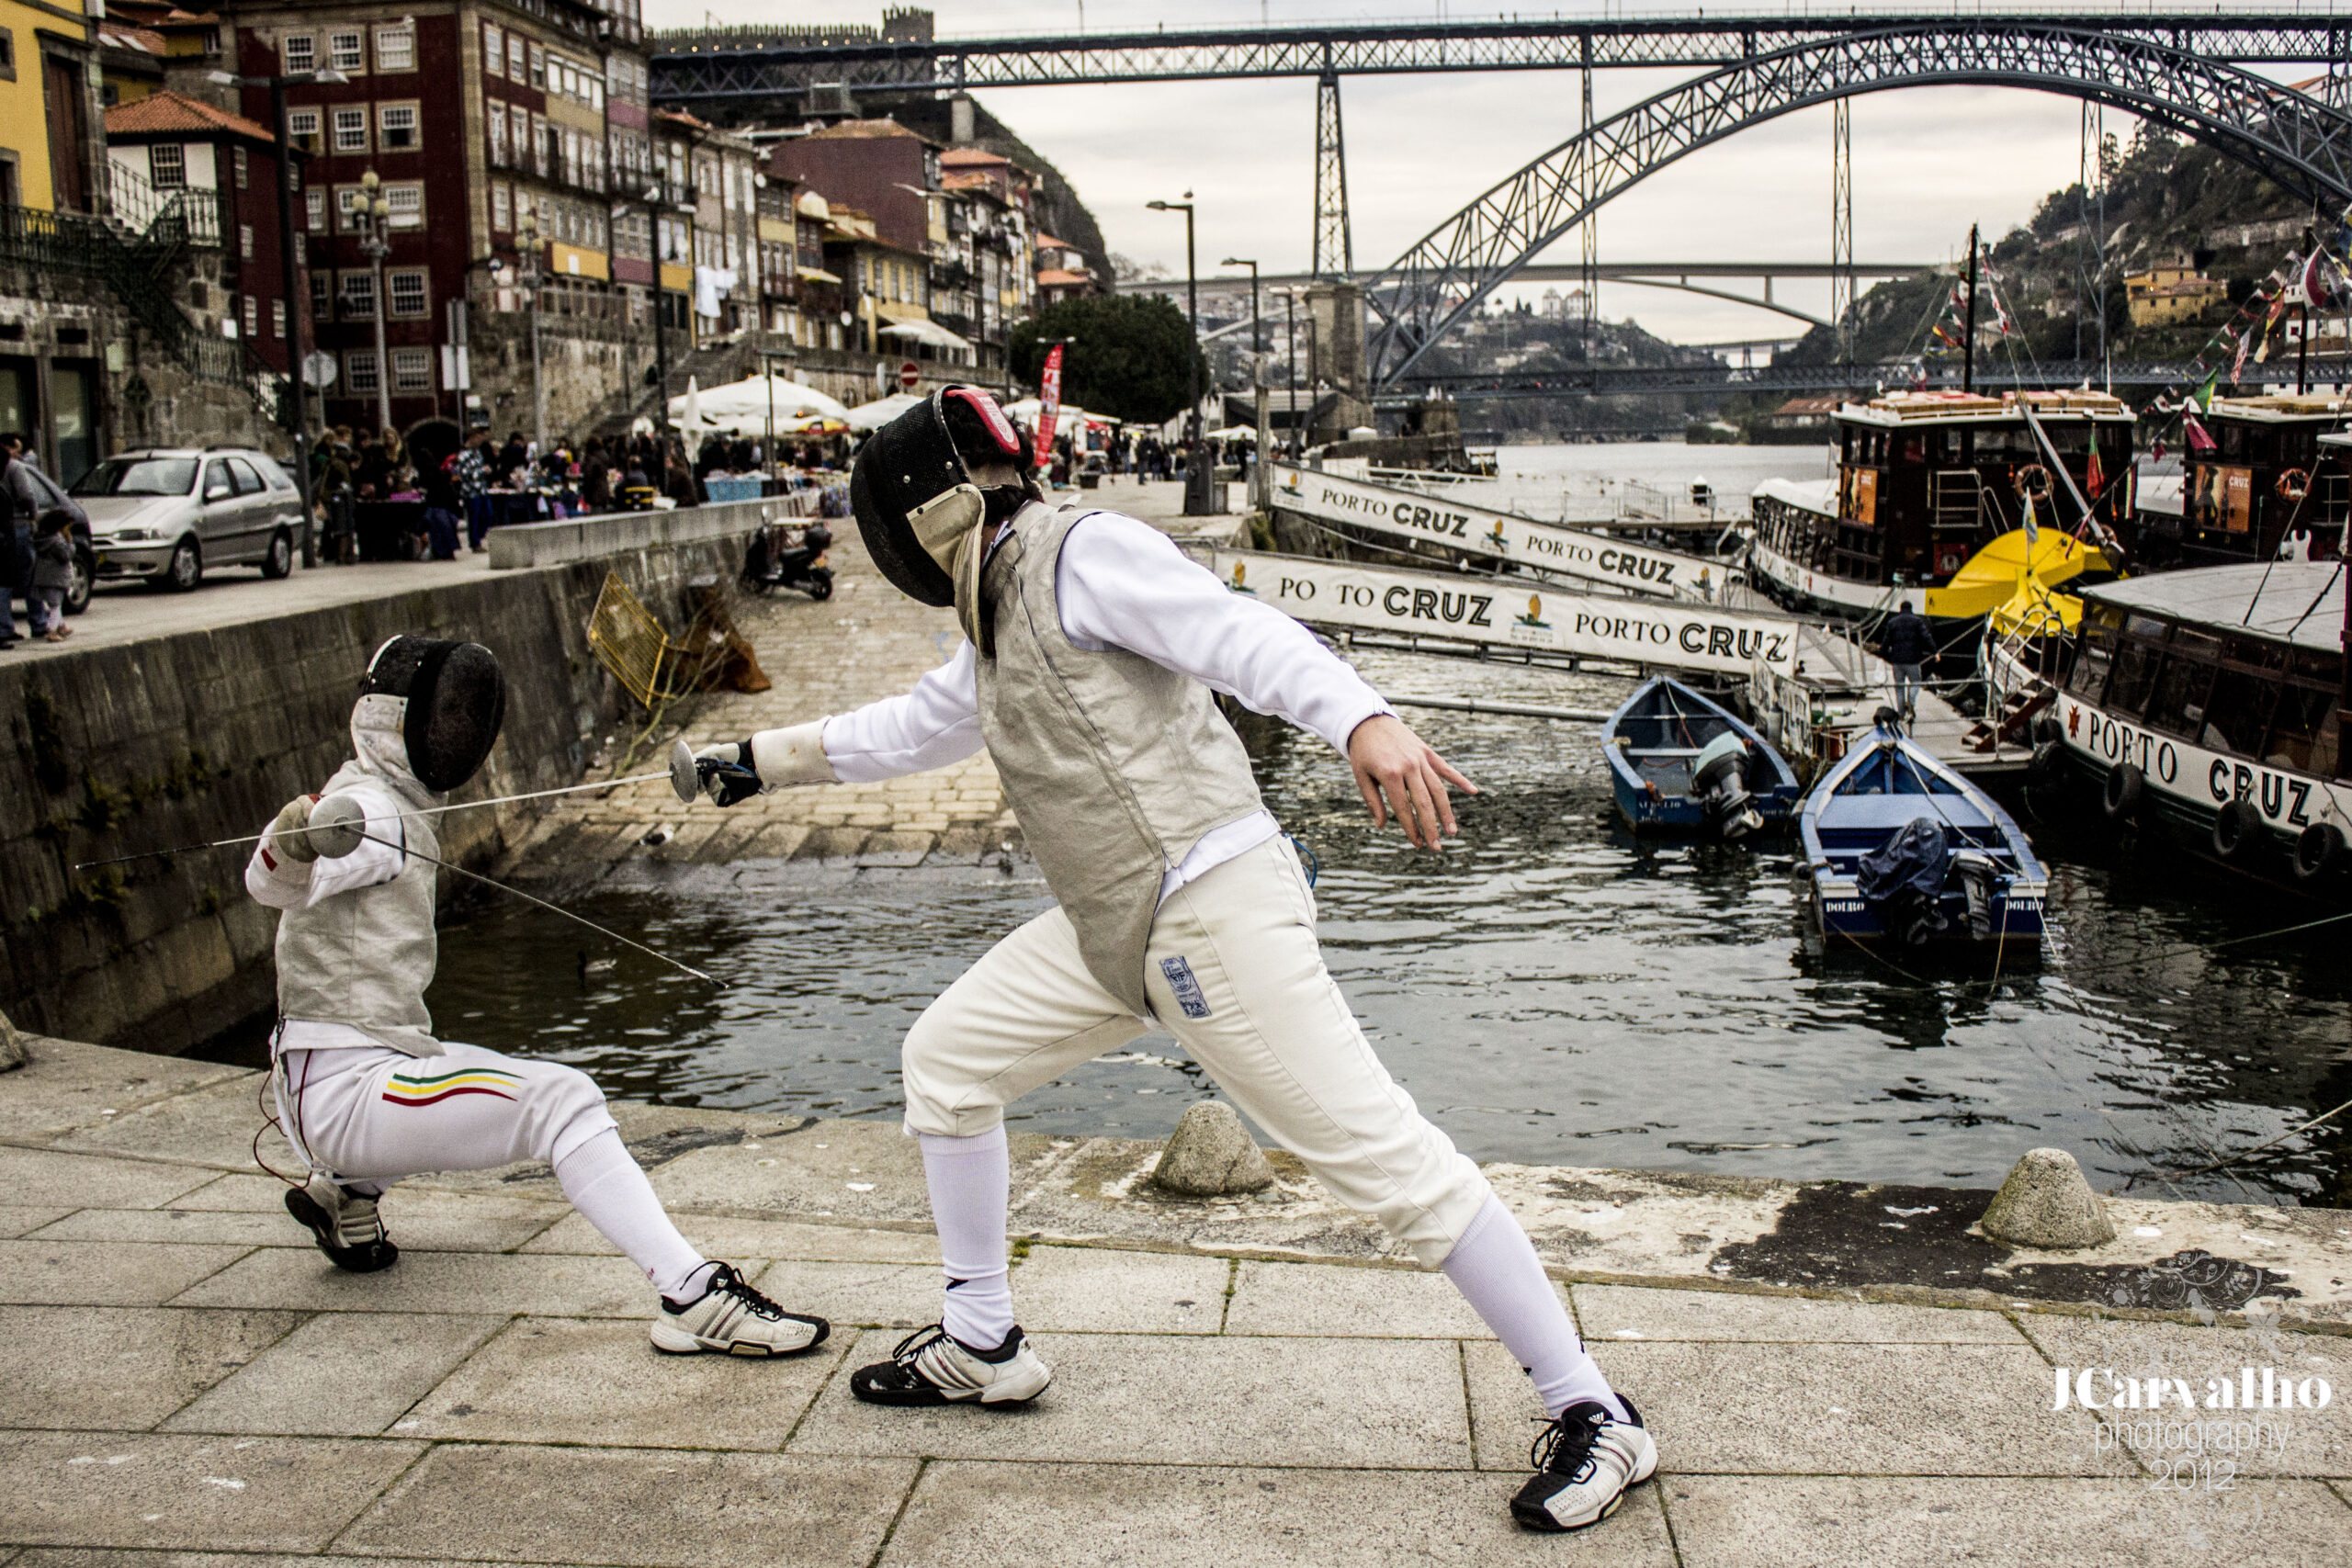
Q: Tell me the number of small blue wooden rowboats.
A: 2